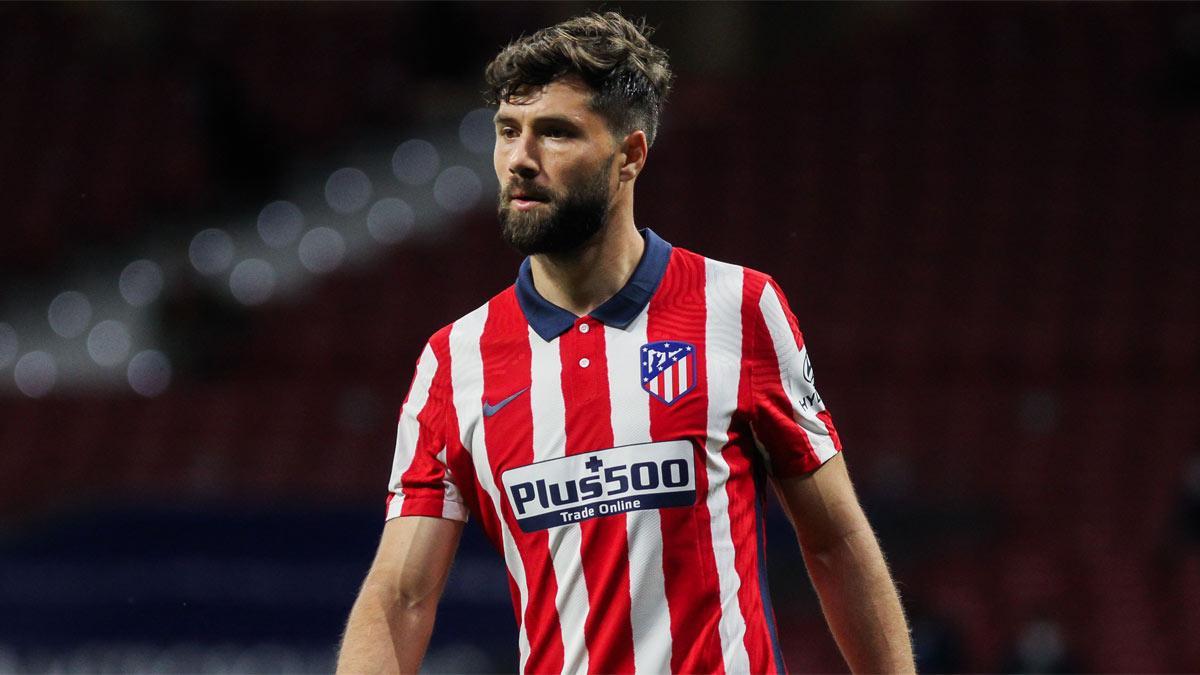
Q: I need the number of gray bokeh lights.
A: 15